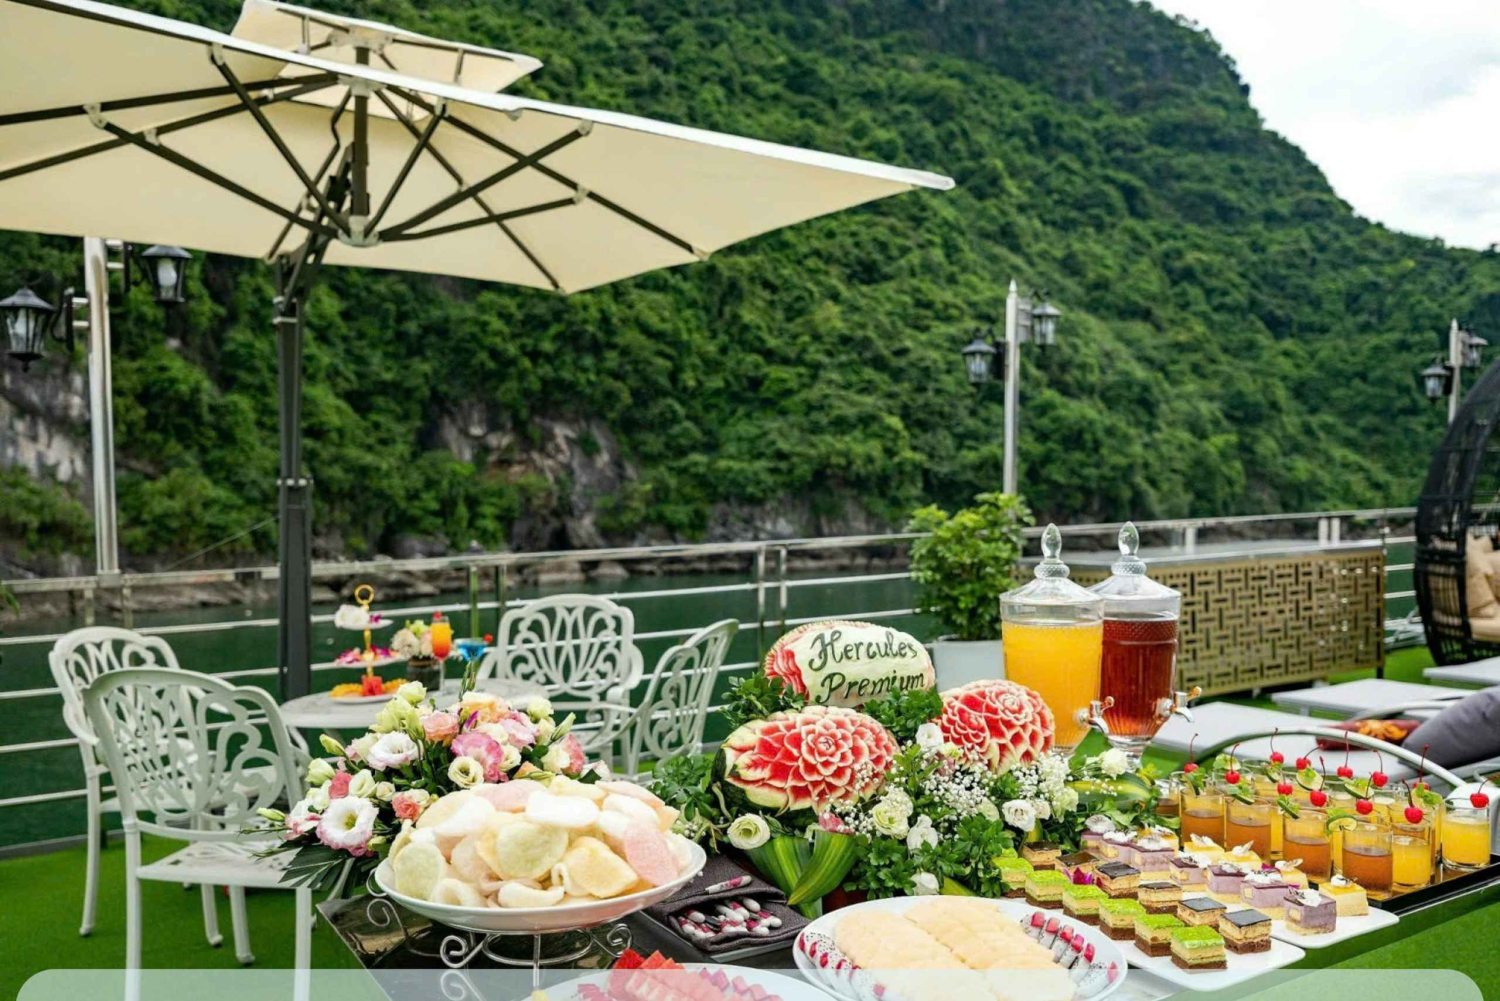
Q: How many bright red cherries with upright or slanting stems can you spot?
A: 12